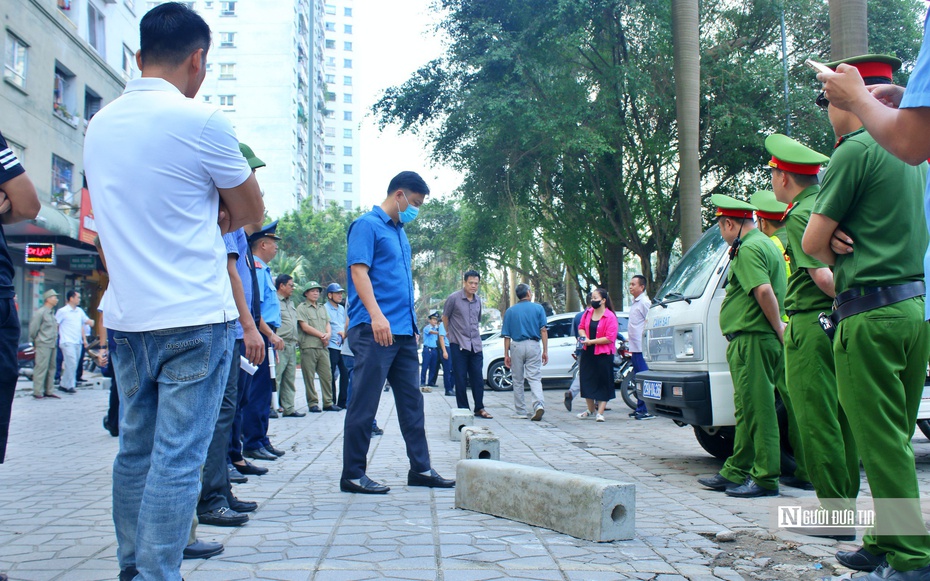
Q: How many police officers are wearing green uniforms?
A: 4